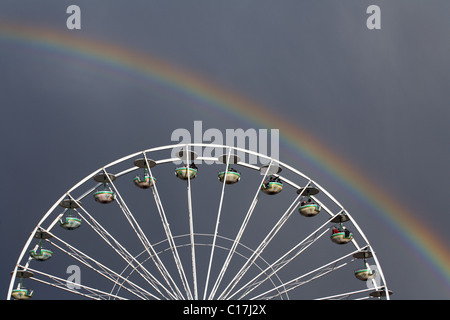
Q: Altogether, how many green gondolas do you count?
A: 11